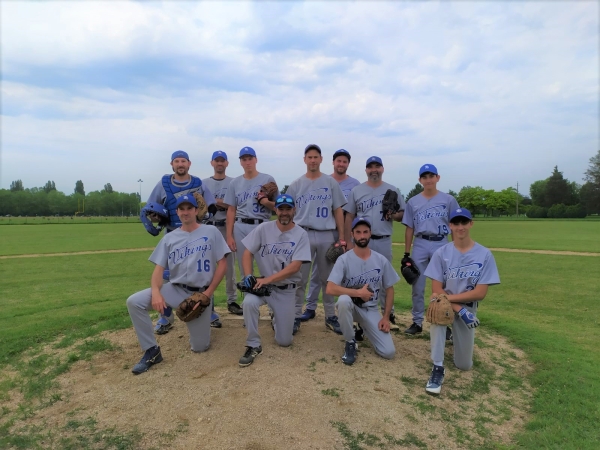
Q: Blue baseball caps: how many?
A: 11